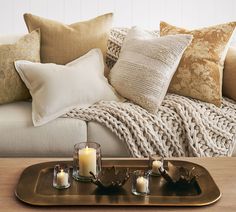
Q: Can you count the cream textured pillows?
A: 1